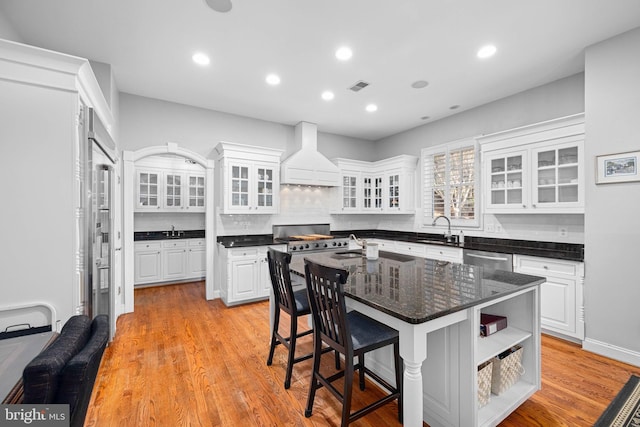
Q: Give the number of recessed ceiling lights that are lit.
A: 6